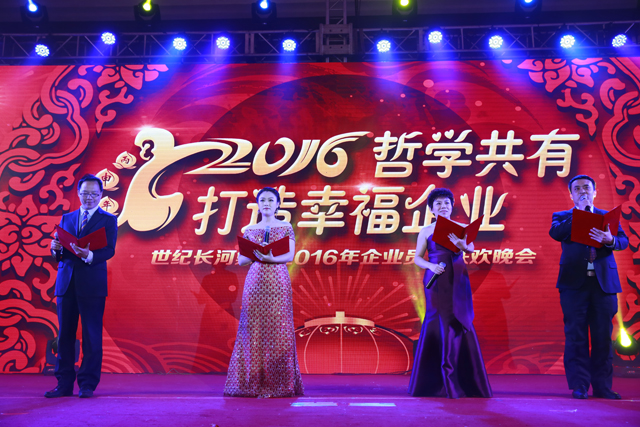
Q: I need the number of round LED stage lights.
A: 10